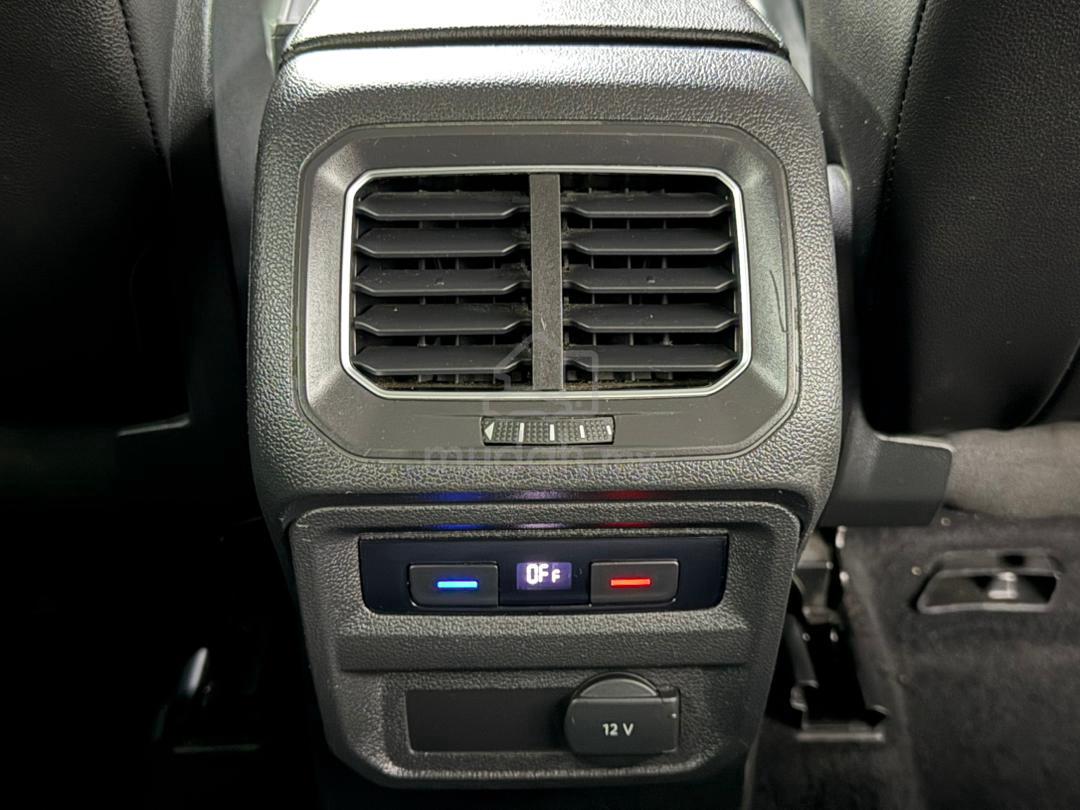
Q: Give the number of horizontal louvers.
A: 10